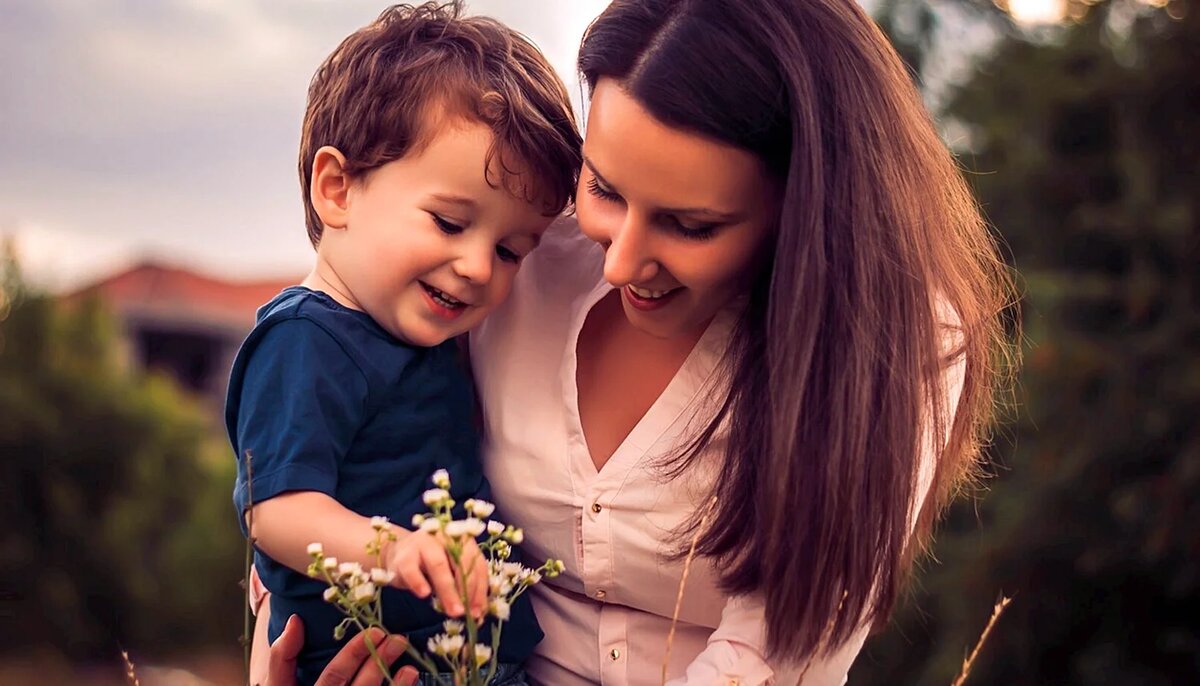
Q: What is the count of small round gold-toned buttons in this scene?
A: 3